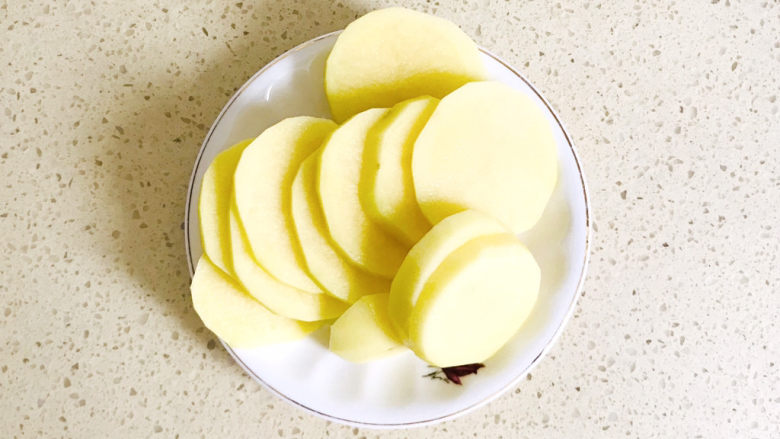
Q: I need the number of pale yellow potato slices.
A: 12